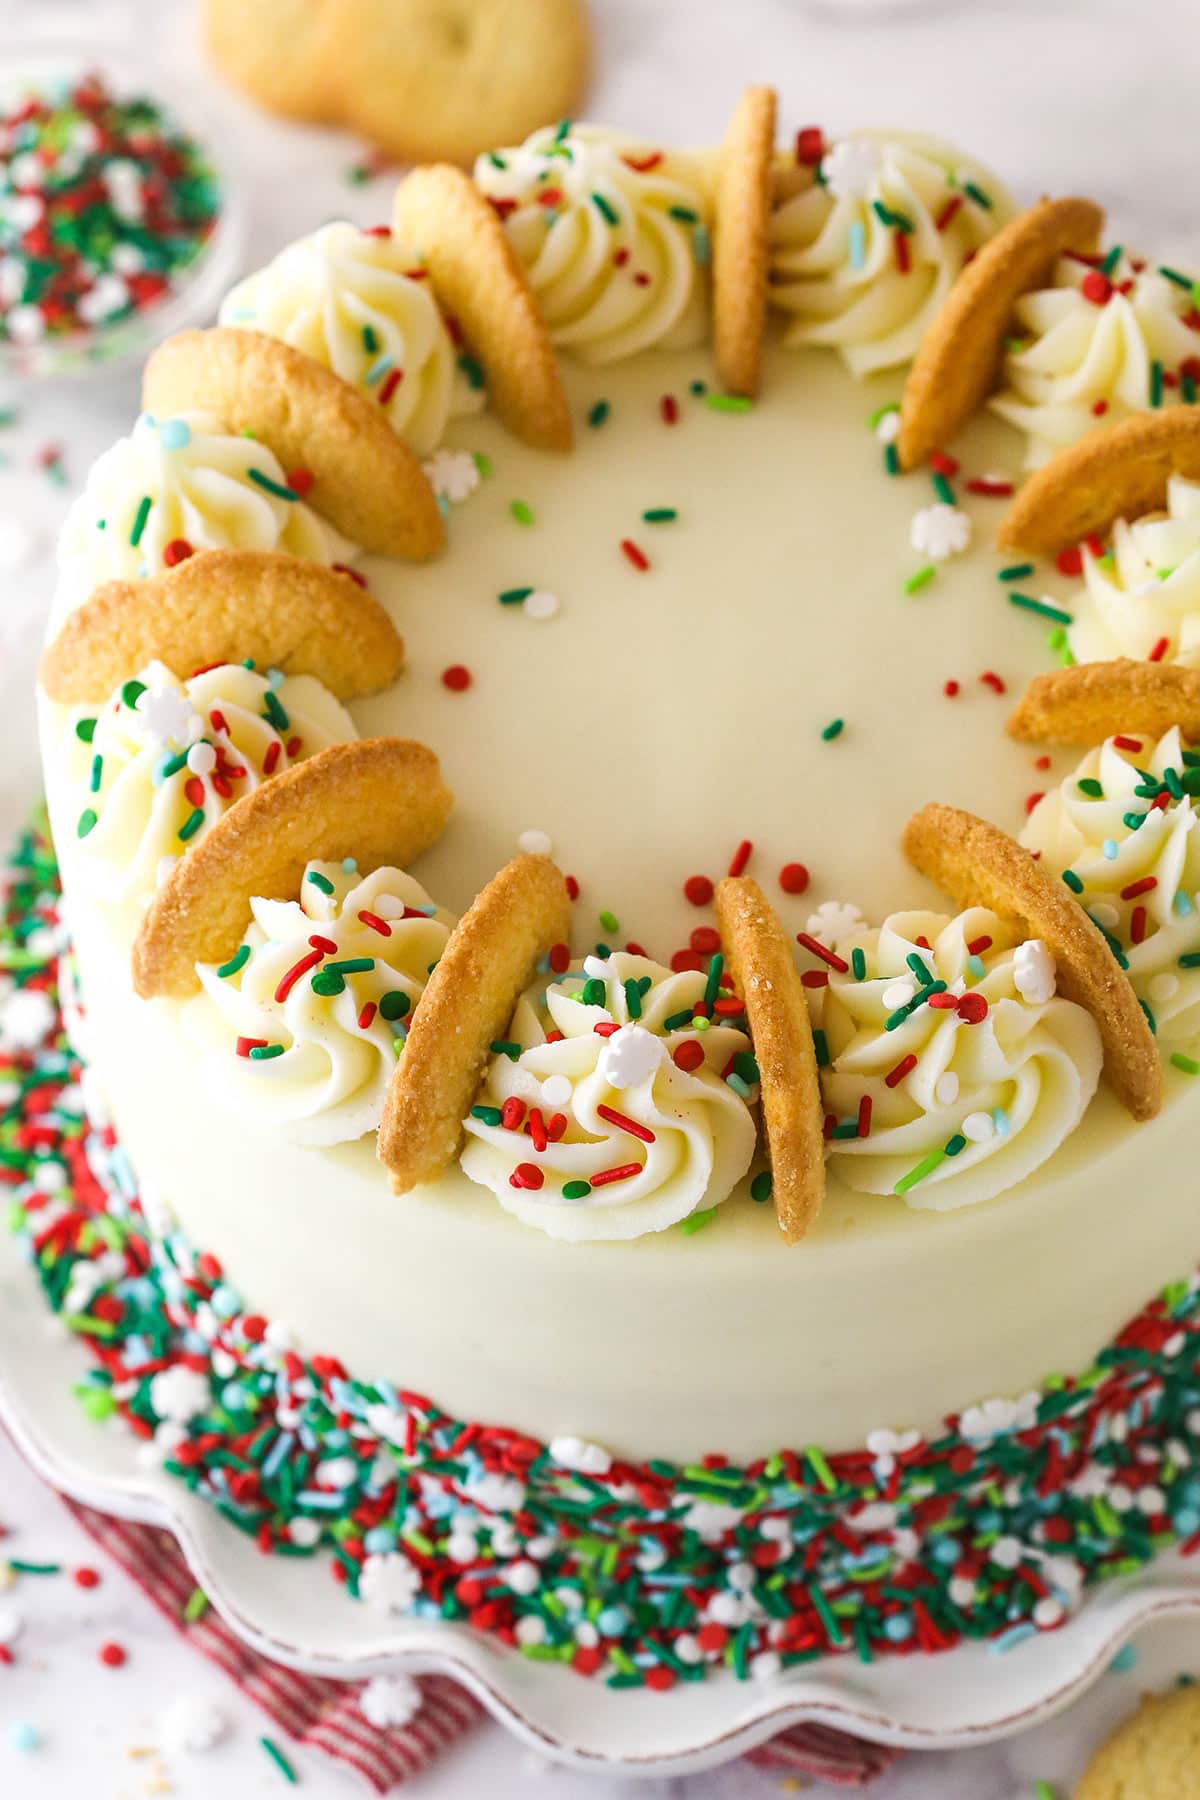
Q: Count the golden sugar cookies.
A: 14